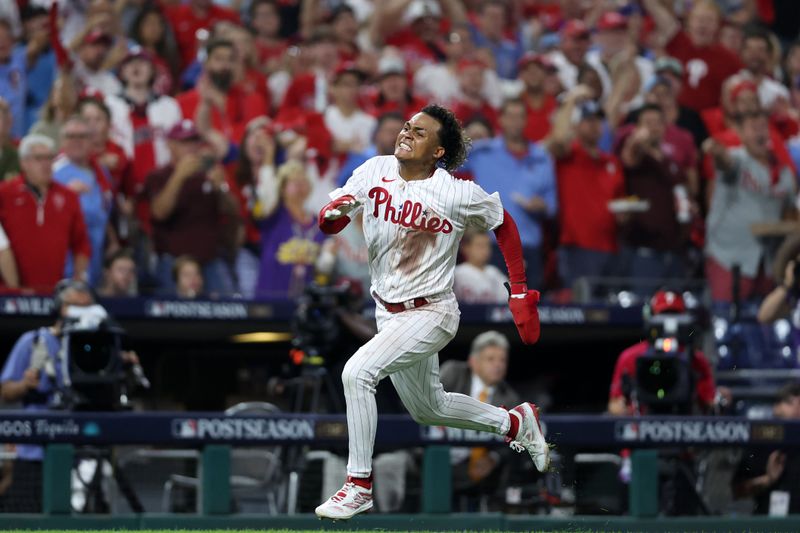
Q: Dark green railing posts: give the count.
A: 4